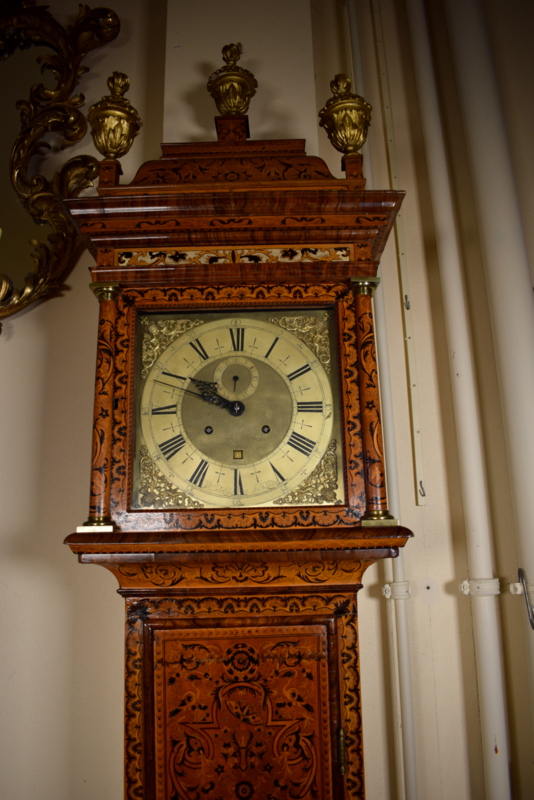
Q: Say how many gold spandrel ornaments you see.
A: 4